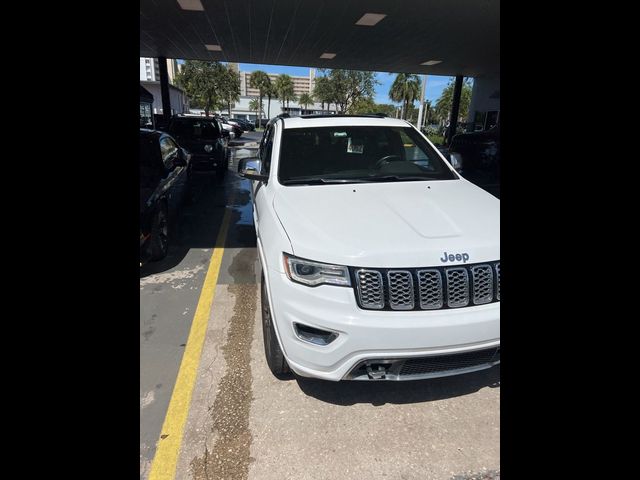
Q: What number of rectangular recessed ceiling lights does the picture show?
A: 5